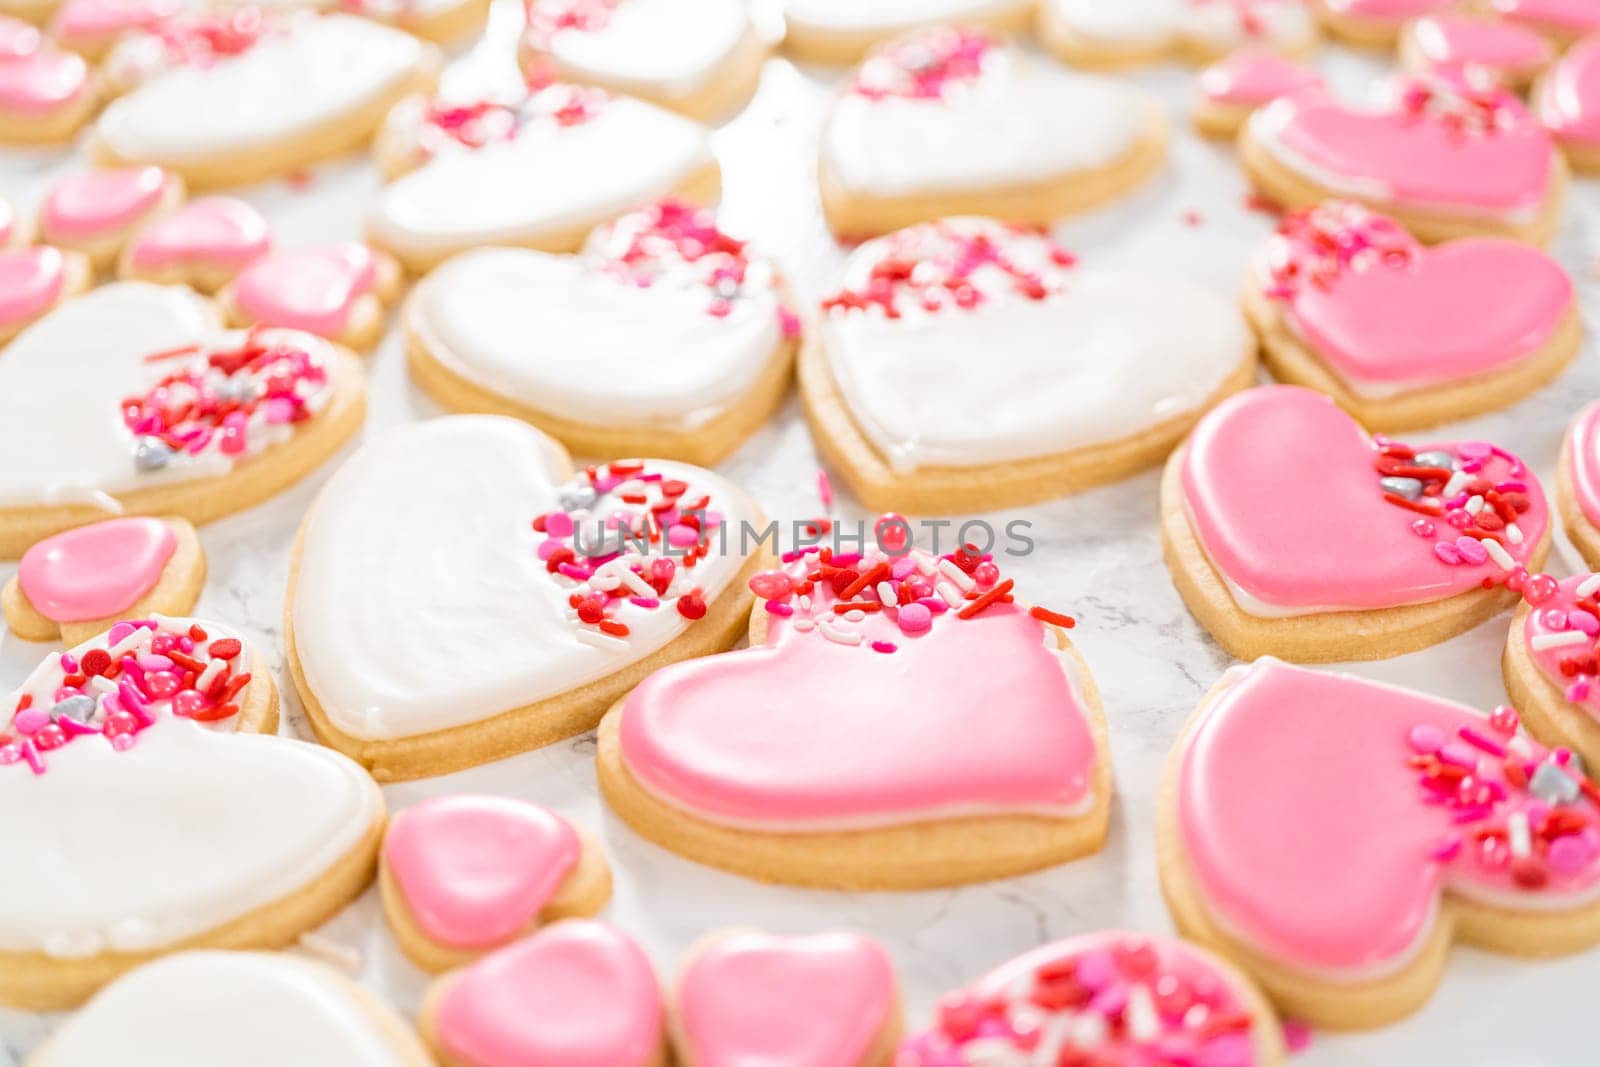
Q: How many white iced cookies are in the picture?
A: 13